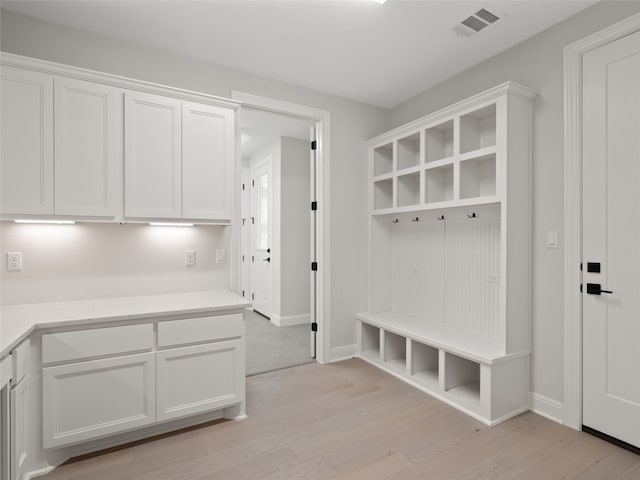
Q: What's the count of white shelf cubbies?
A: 12